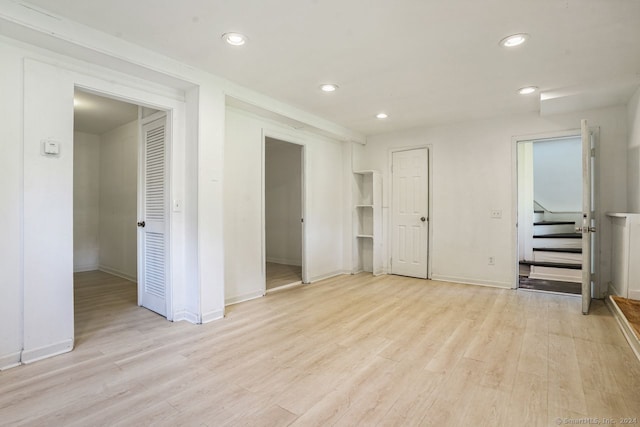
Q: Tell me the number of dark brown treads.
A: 5